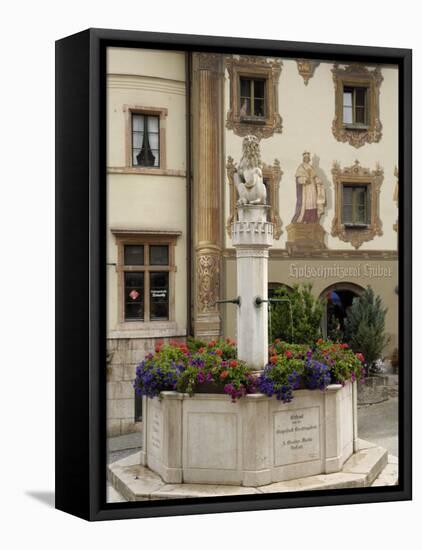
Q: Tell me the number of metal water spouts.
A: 2